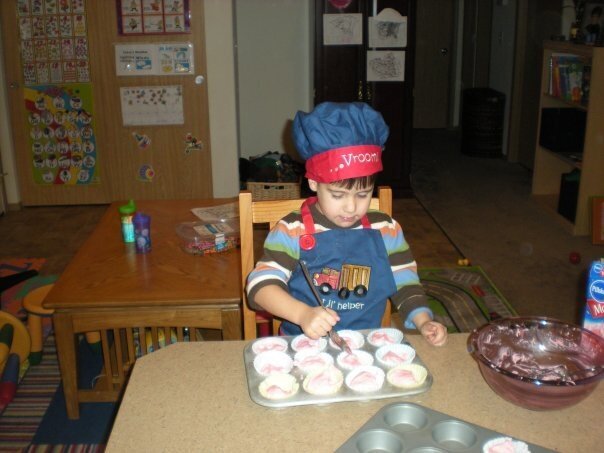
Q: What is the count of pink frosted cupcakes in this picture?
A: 13